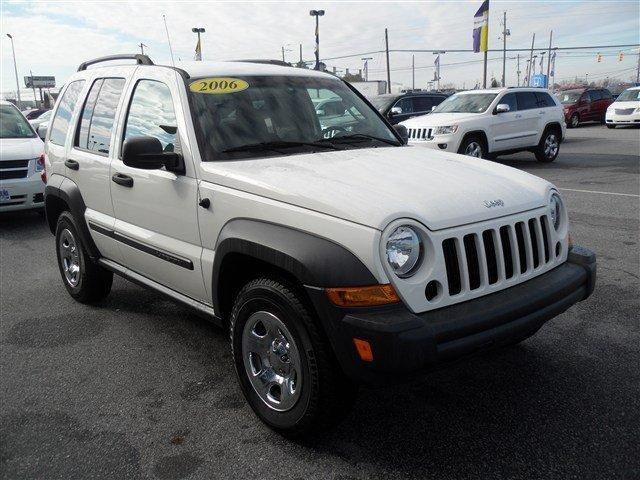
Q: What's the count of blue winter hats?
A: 0